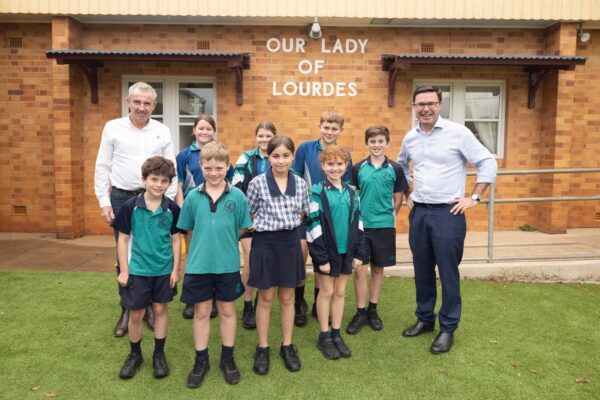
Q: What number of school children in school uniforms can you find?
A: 8